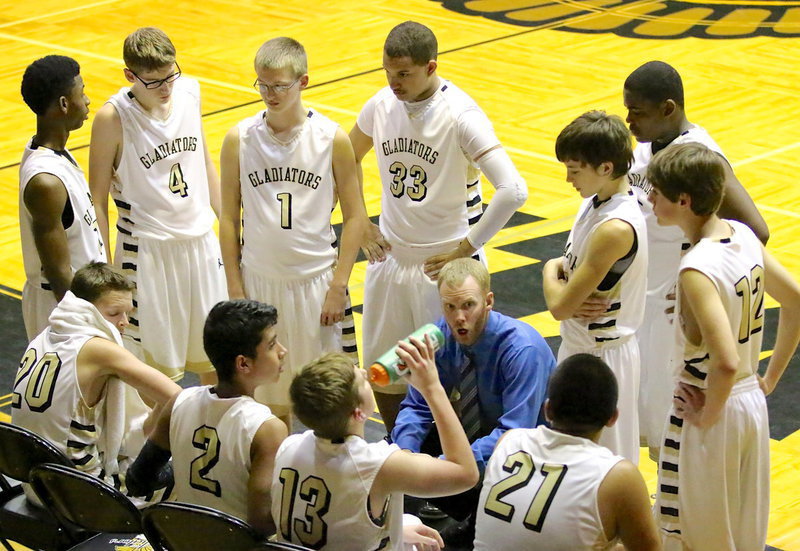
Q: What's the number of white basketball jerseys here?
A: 11